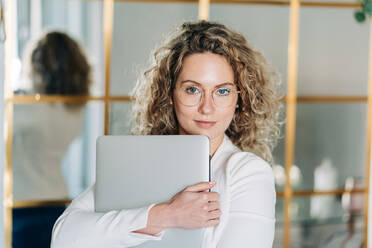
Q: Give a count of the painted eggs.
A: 0